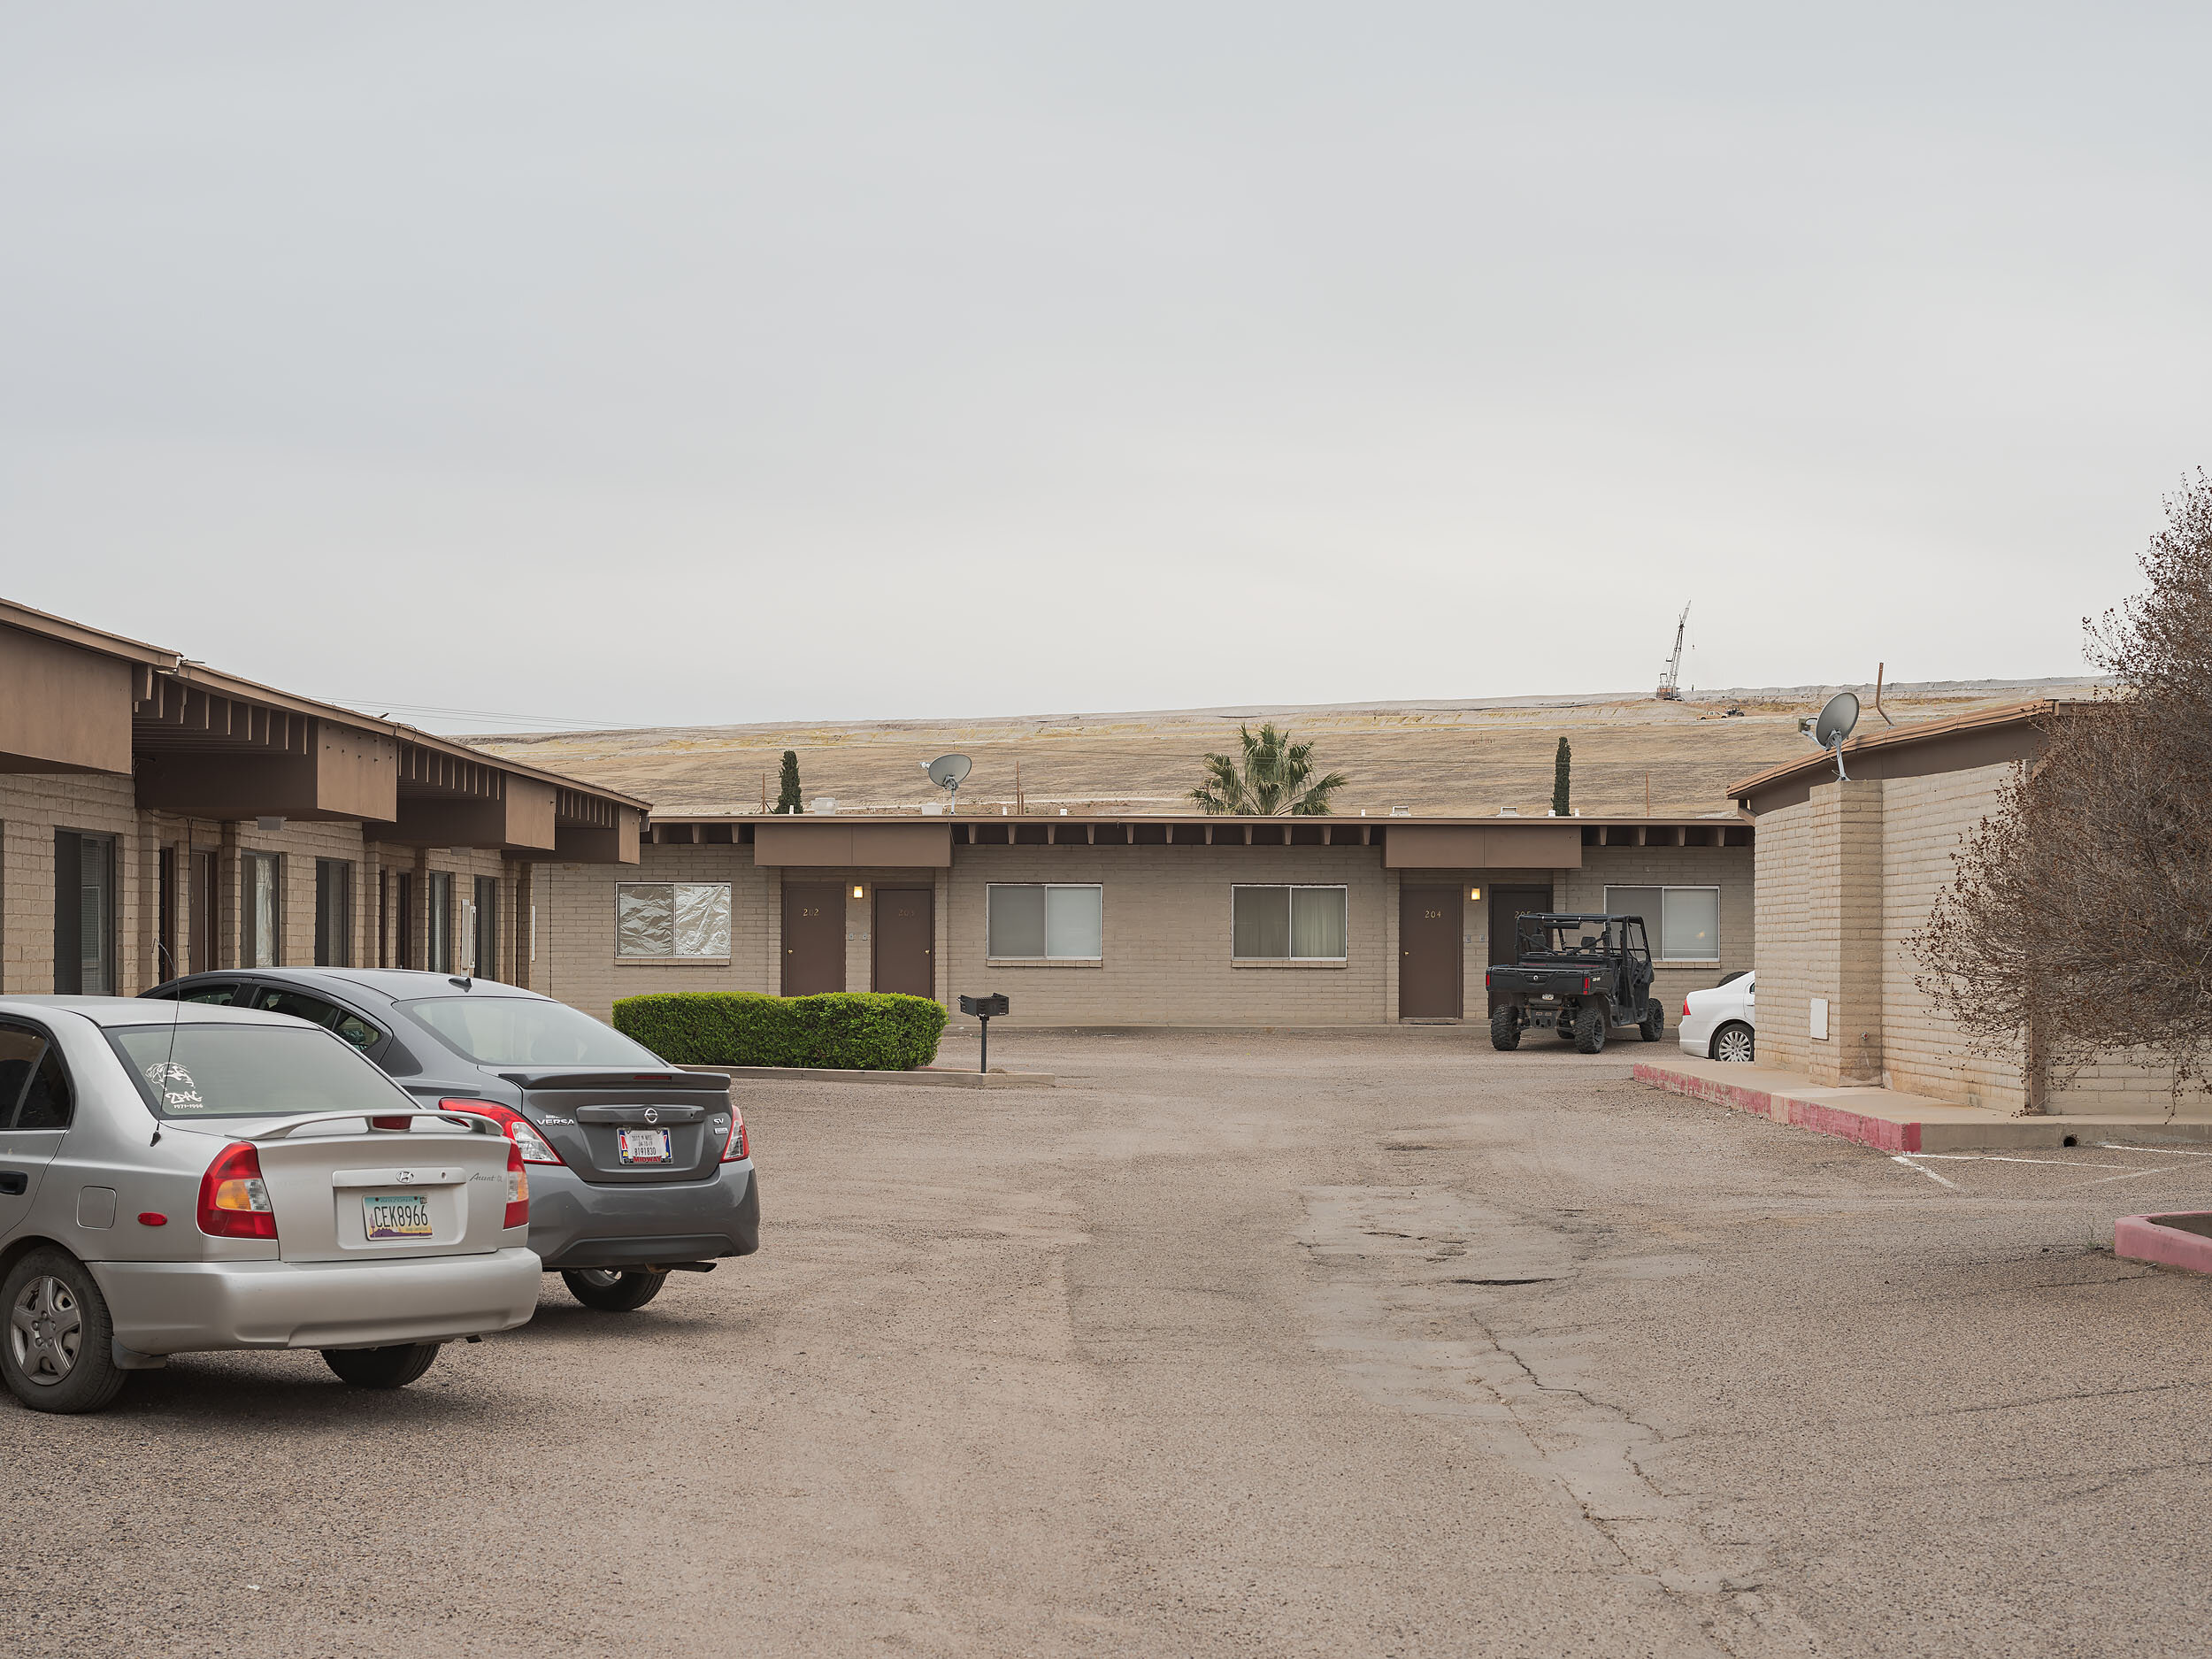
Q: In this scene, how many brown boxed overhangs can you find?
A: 6